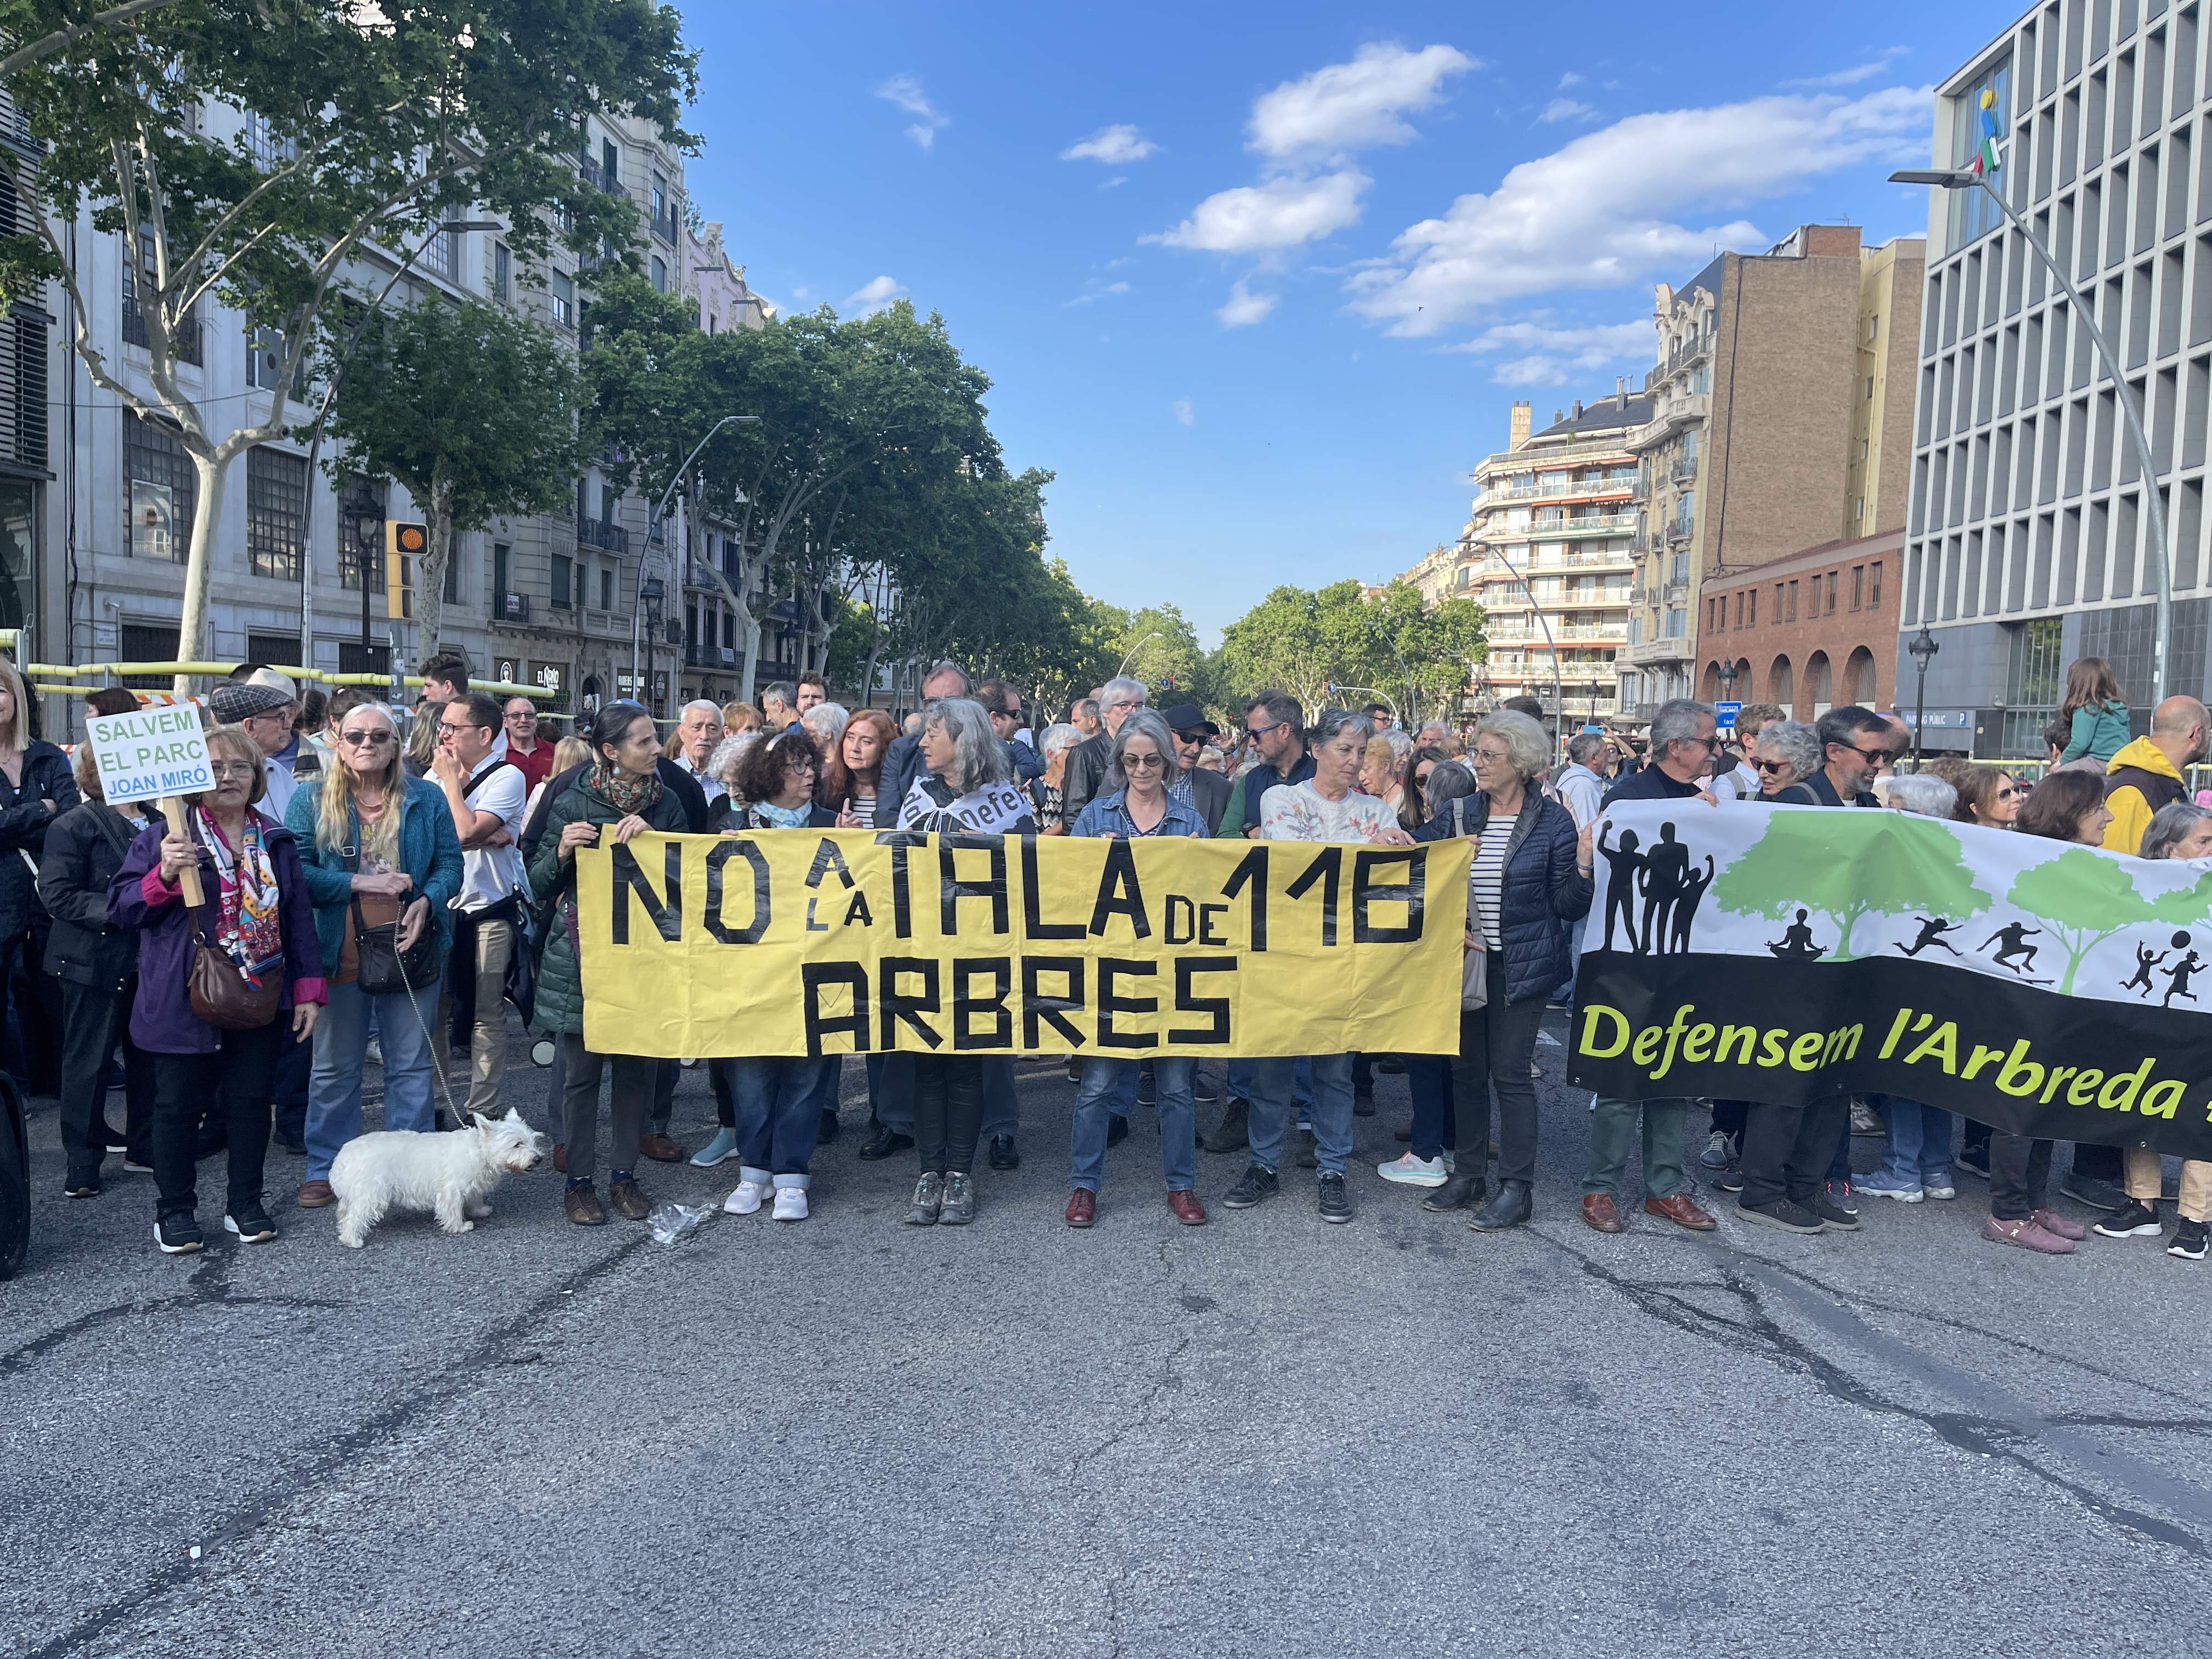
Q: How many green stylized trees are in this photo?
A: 3